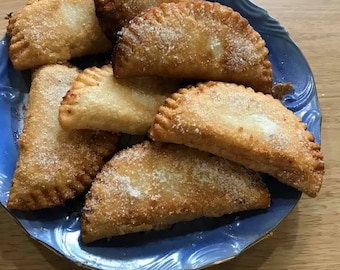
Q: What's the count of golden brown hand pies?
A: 7